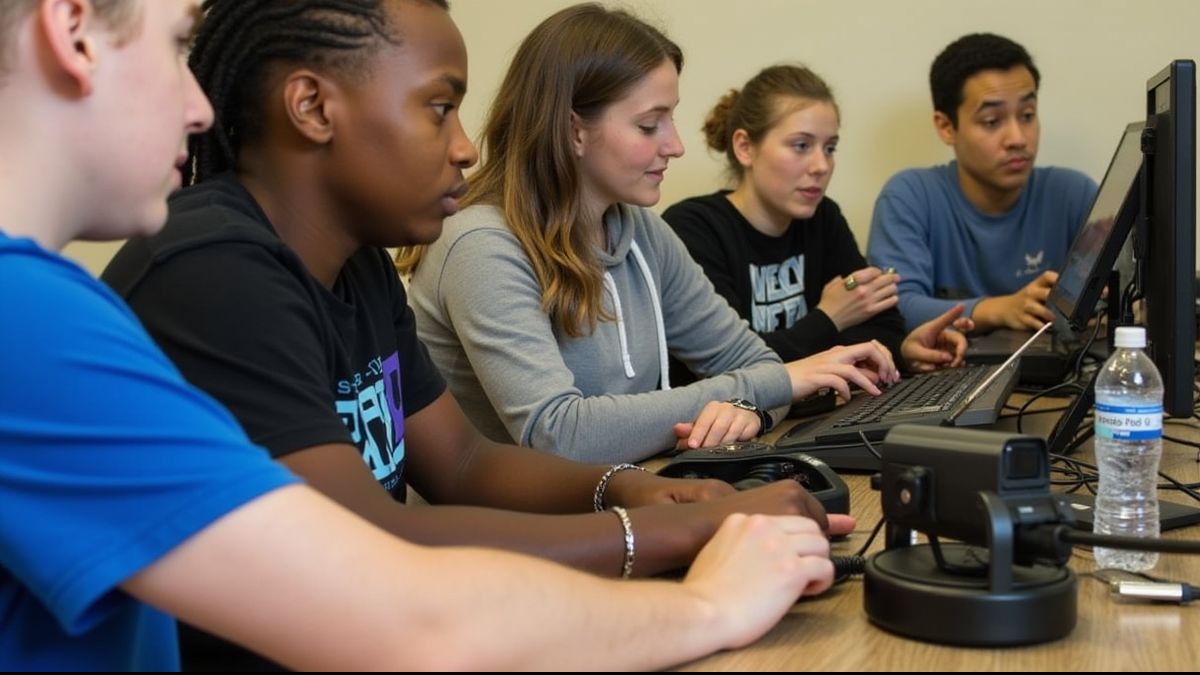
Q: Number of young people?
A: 5